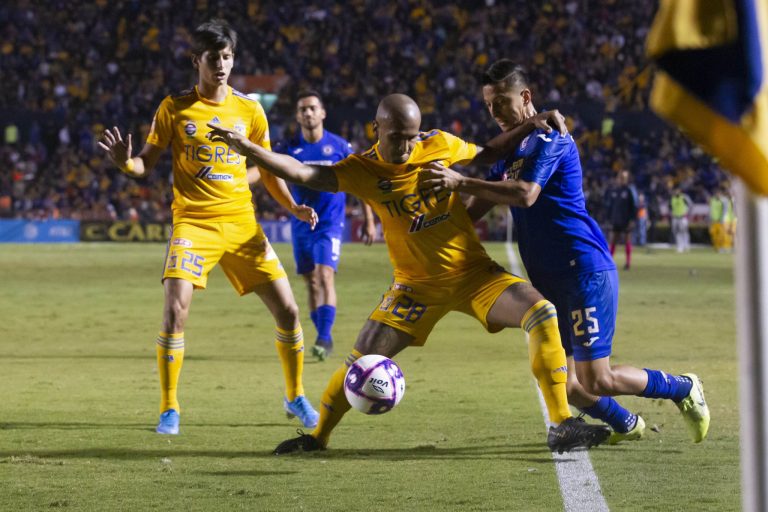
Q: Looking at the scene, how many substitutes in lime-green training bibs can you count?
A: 3